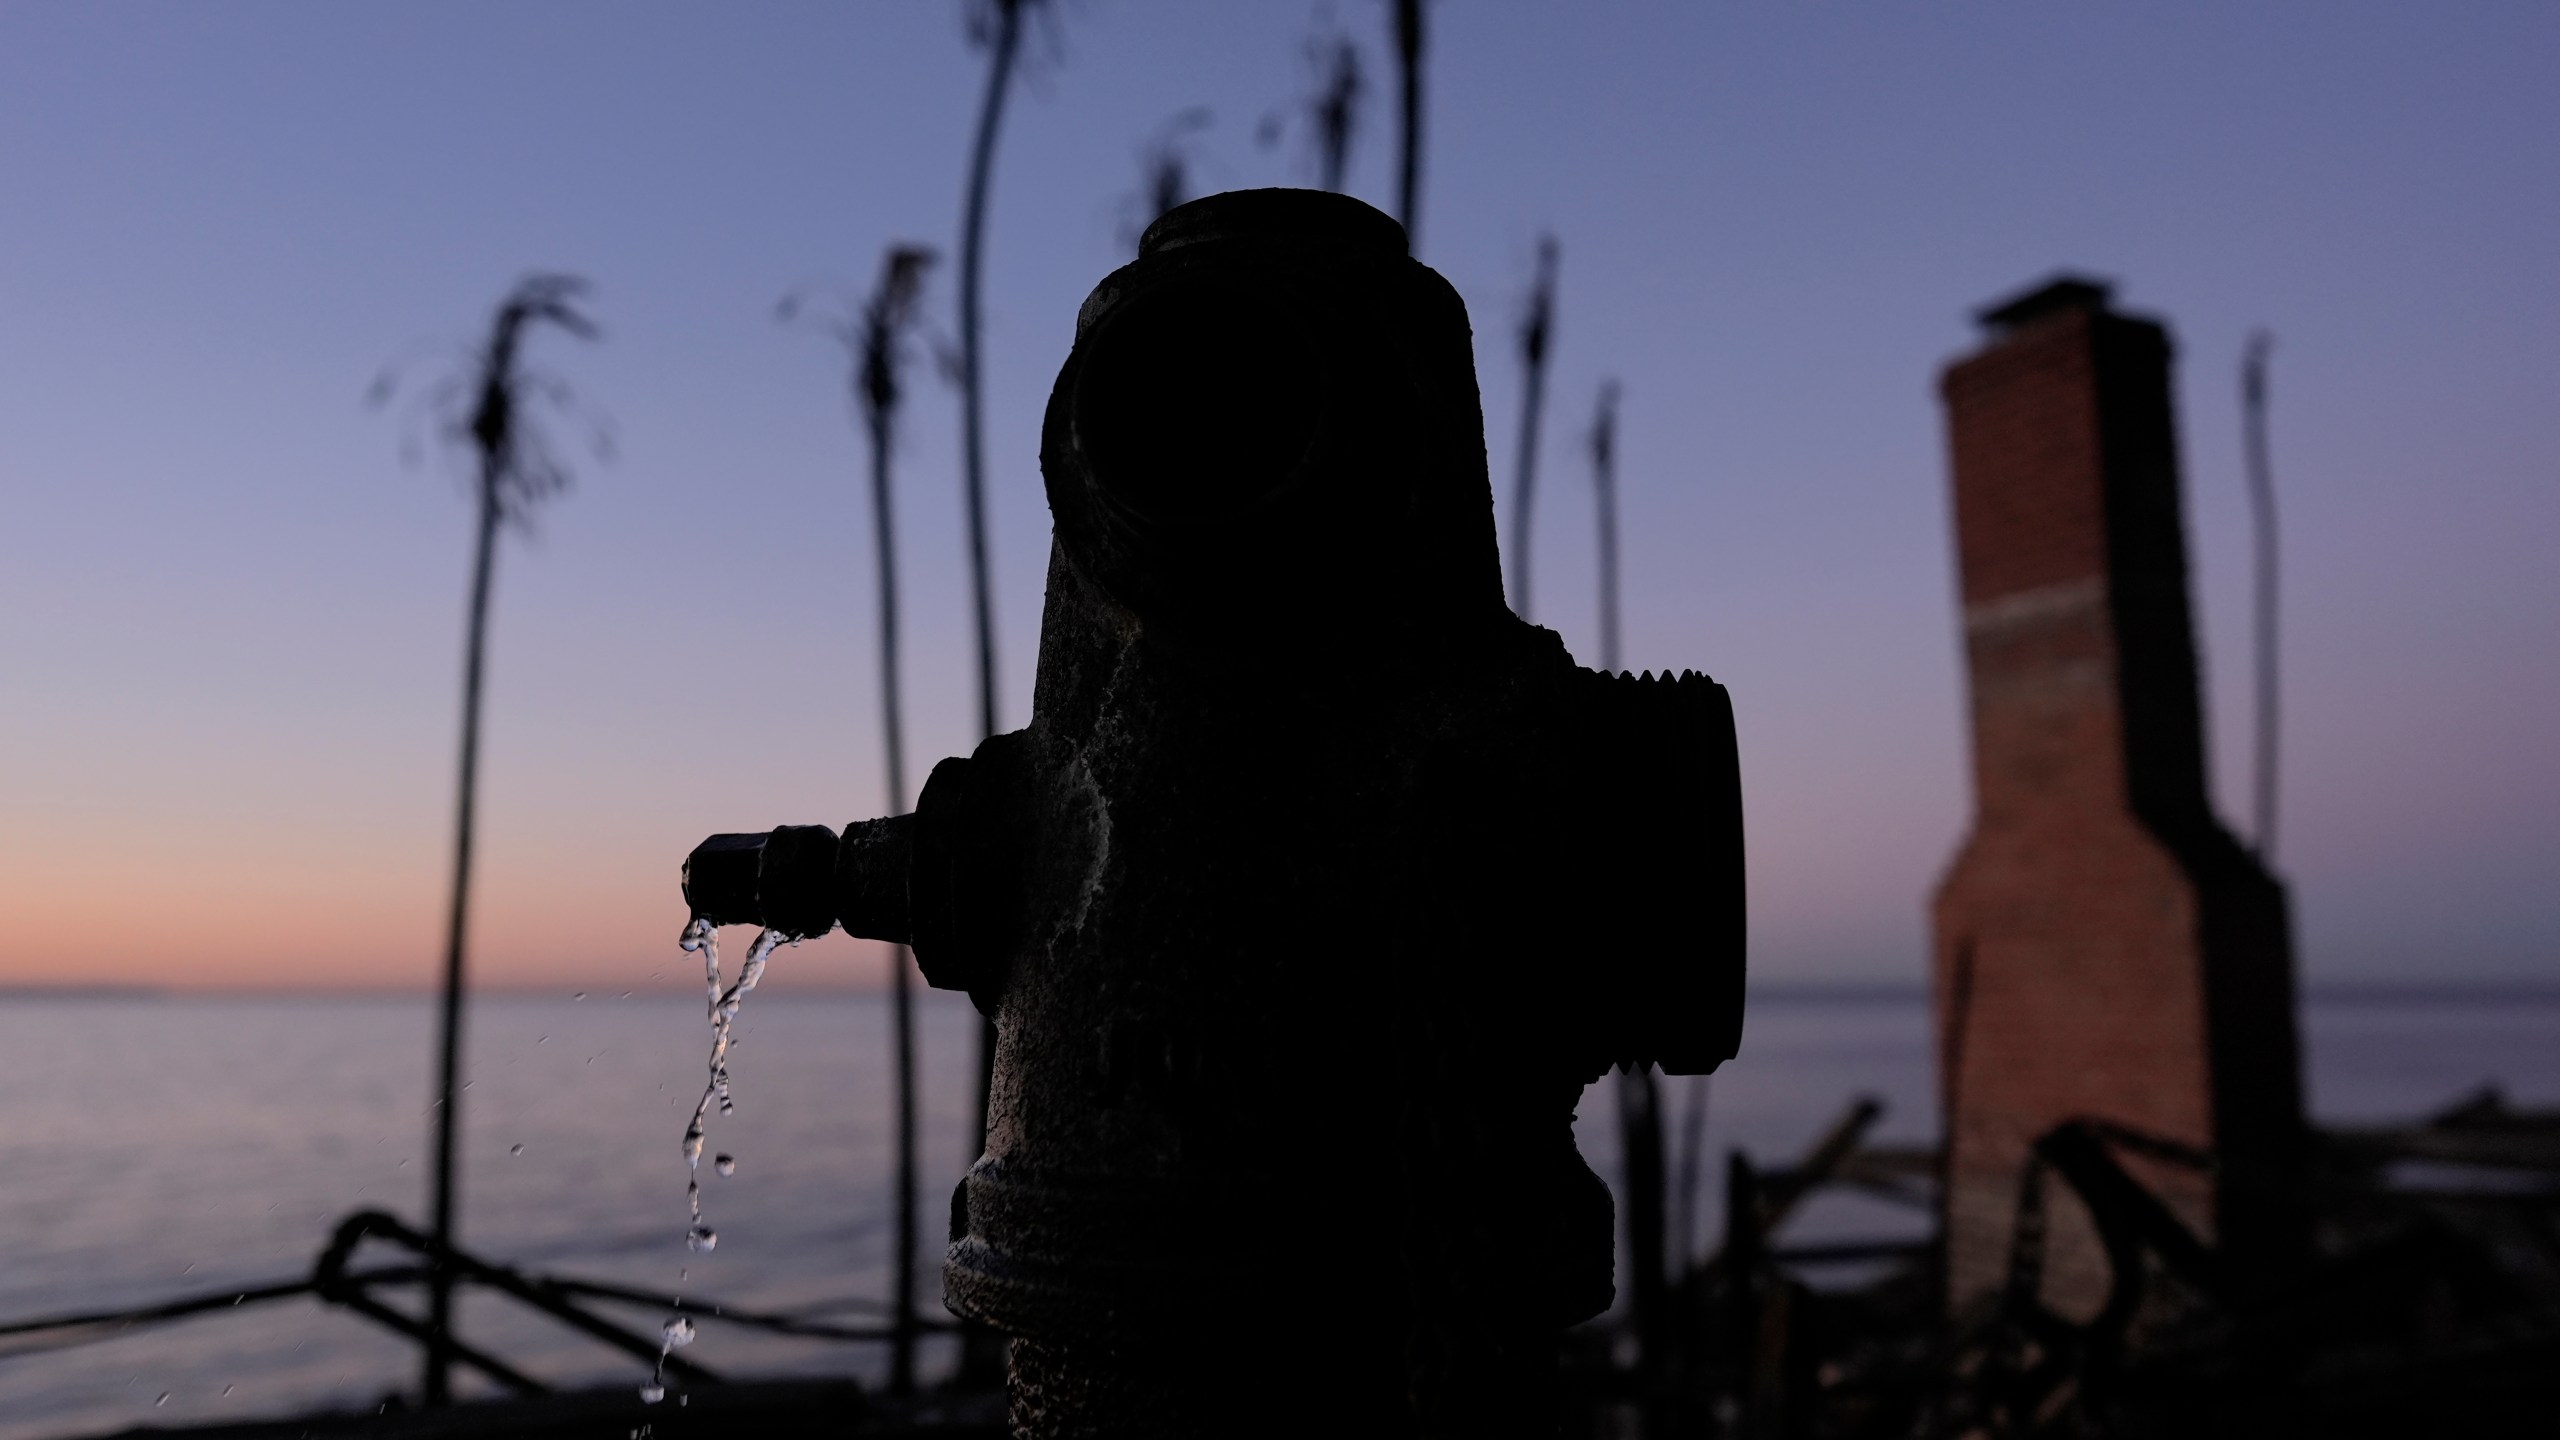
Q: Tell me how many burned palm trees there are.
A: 9